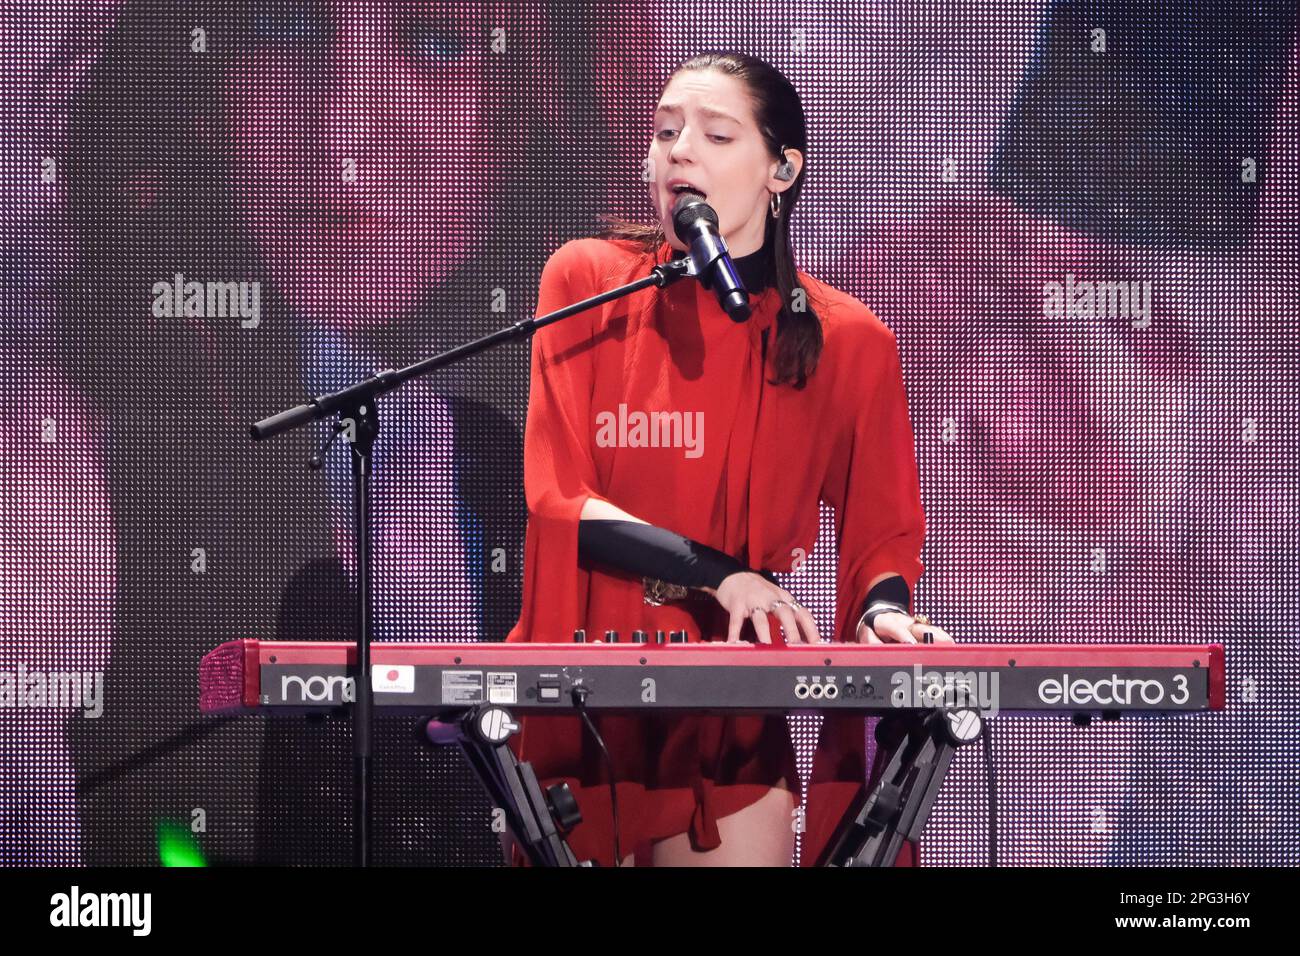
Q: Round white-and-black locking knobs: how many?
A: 2